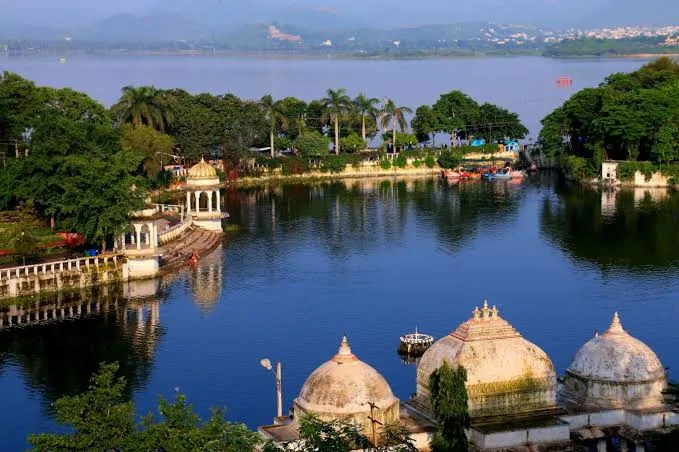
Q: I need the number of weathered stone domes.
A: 3